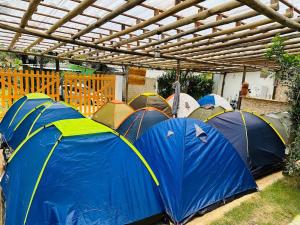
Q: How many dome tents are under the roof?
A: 12